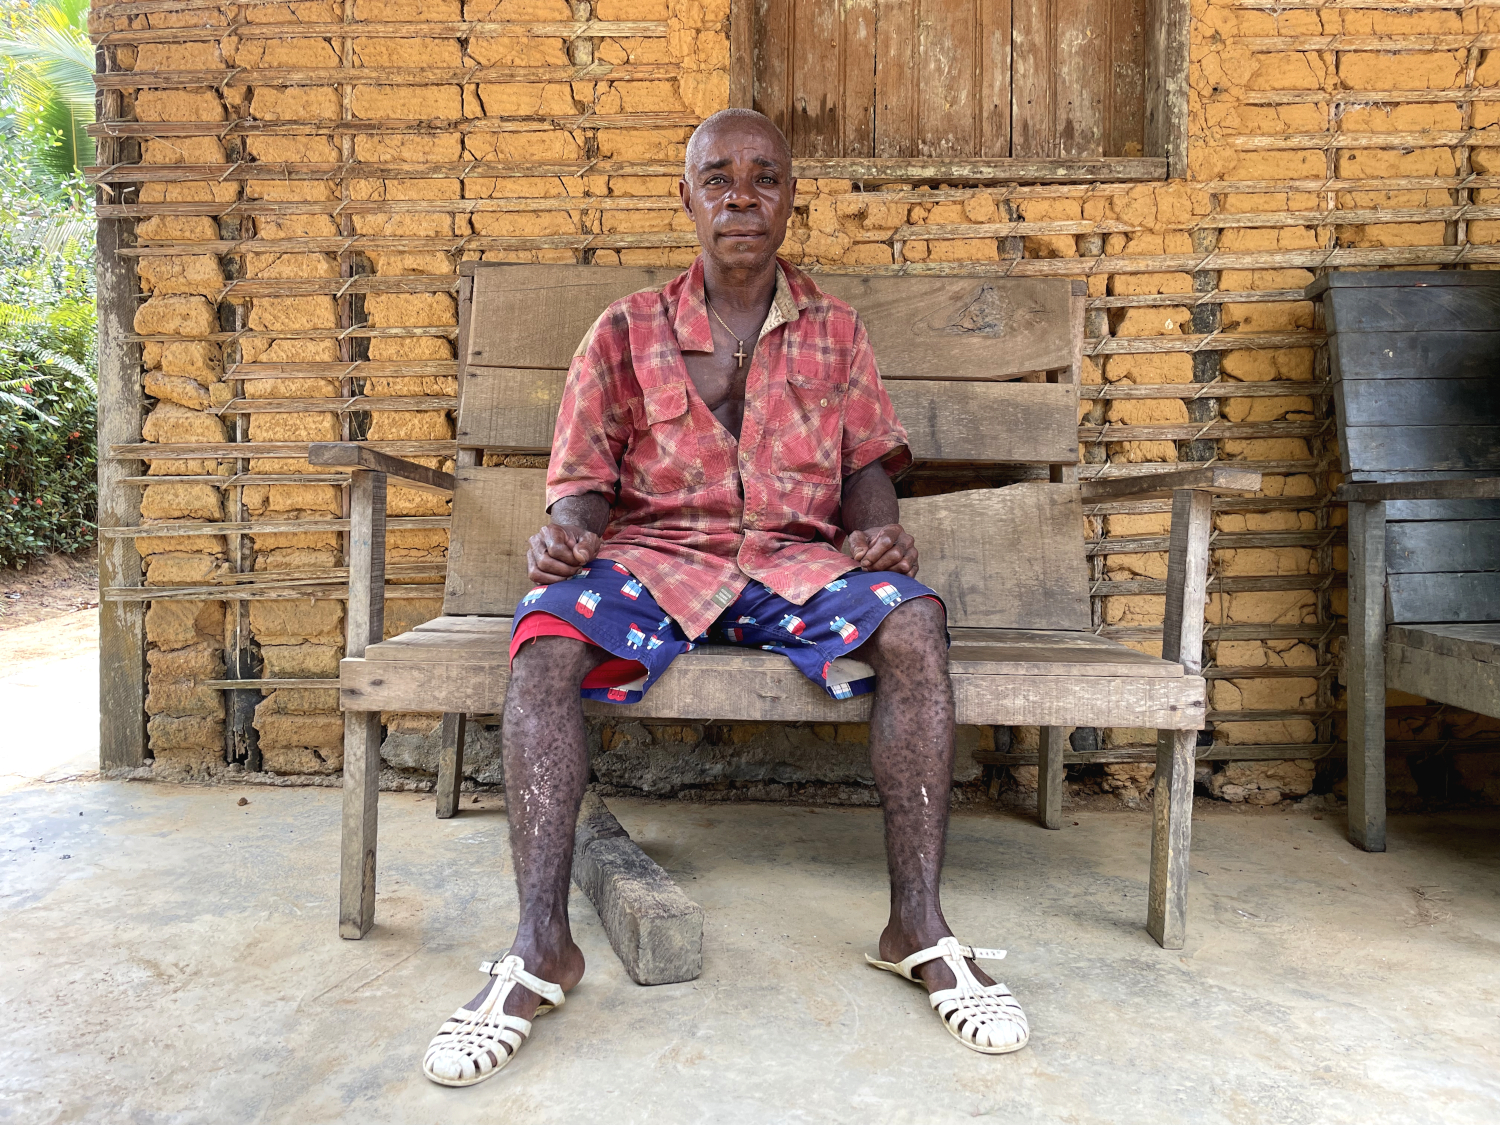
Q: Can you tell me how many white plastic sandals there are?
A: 2